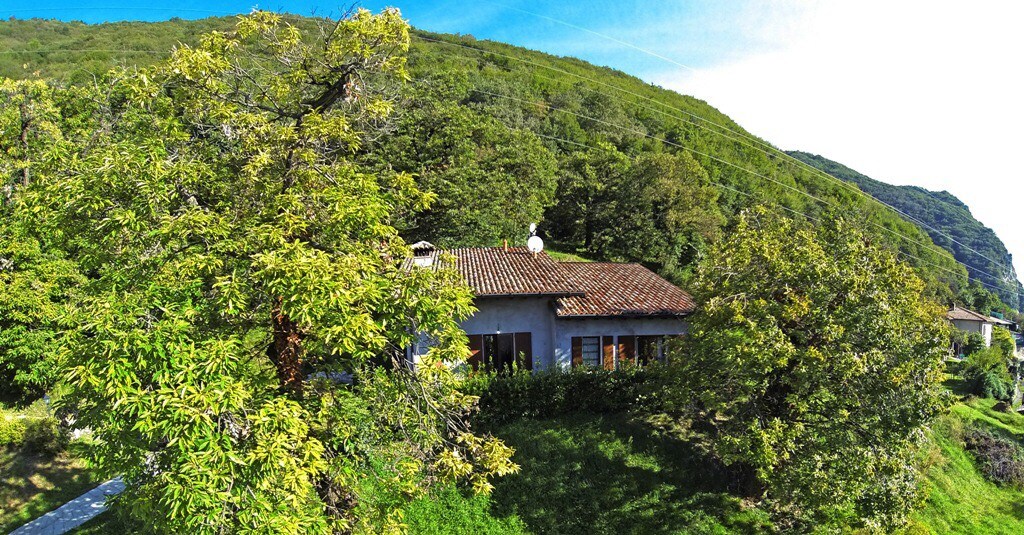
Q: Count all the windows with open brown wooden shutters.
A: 3